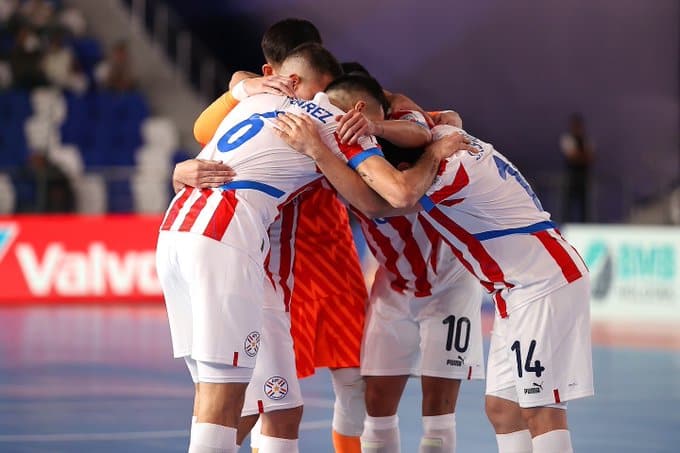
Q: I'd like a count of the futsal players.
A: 5